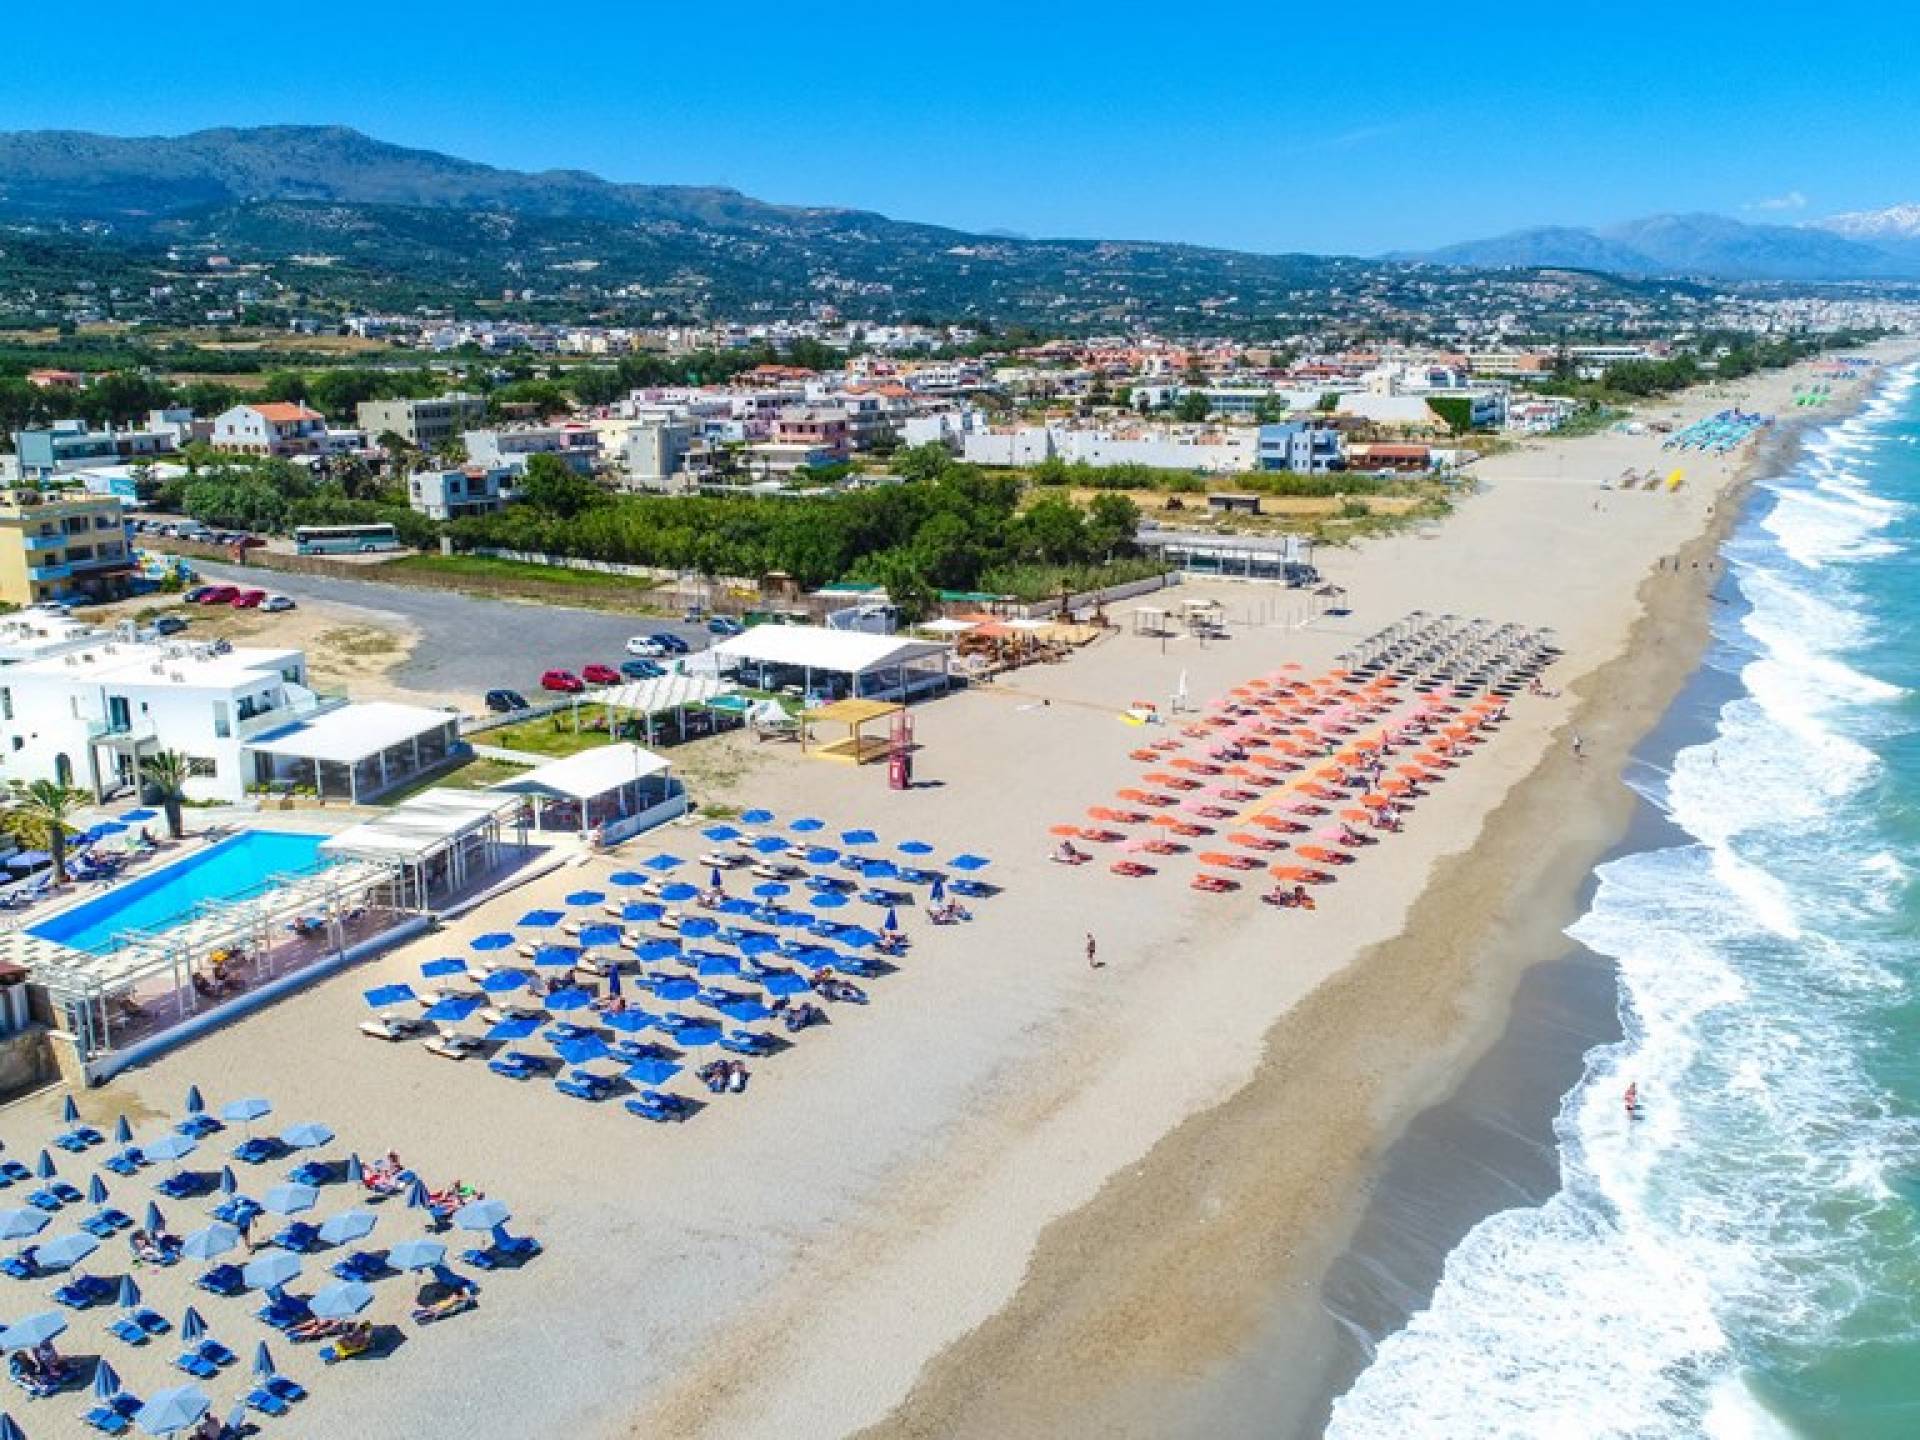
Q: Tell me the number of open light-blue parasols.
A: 14